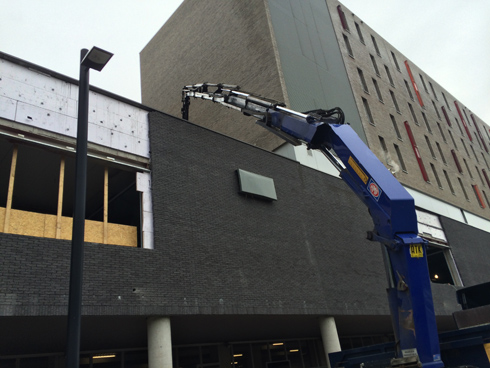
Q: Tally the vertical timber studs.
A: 3